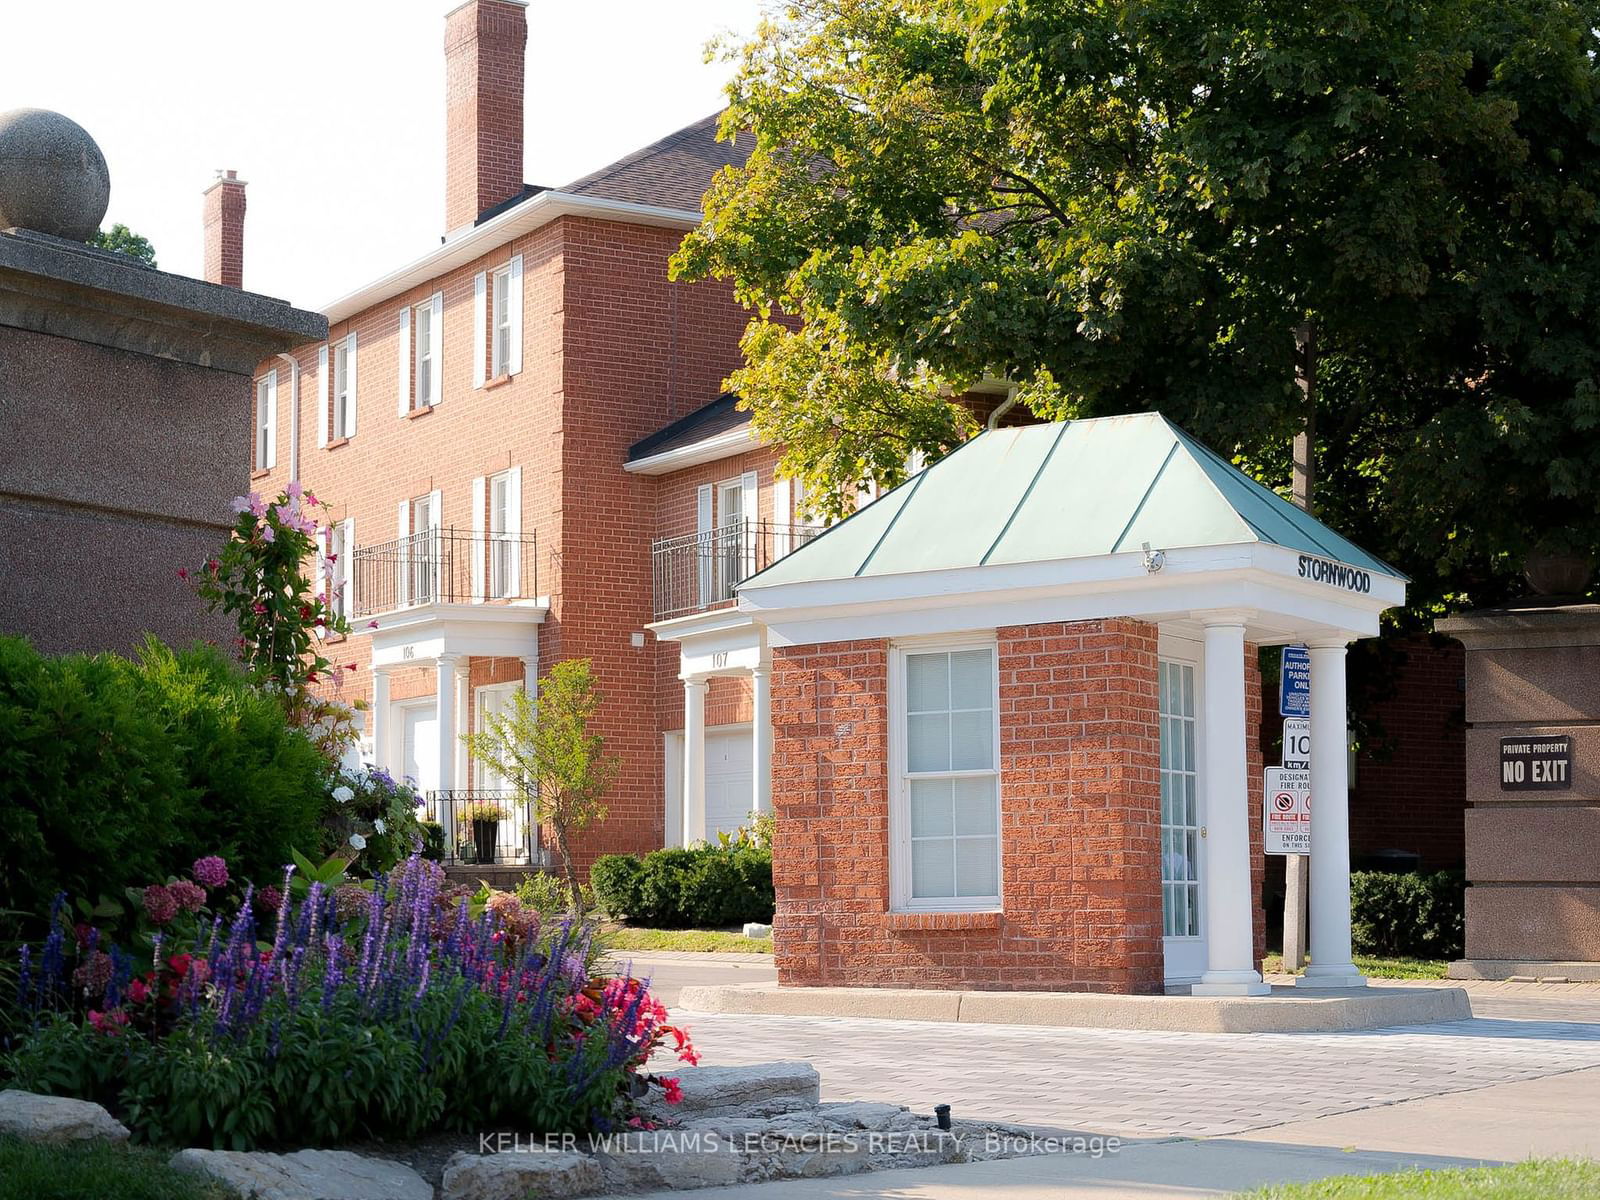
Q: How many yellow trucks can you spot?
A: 0